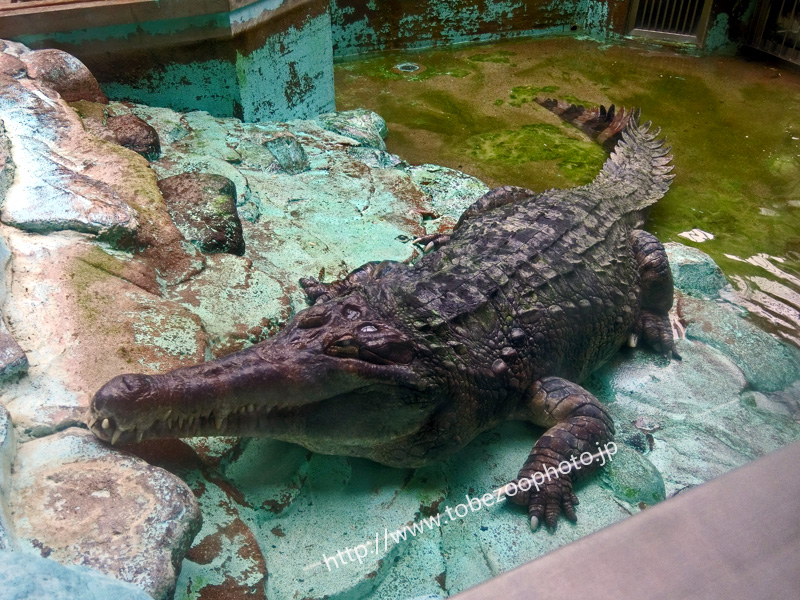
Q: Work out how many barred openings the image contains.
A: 2